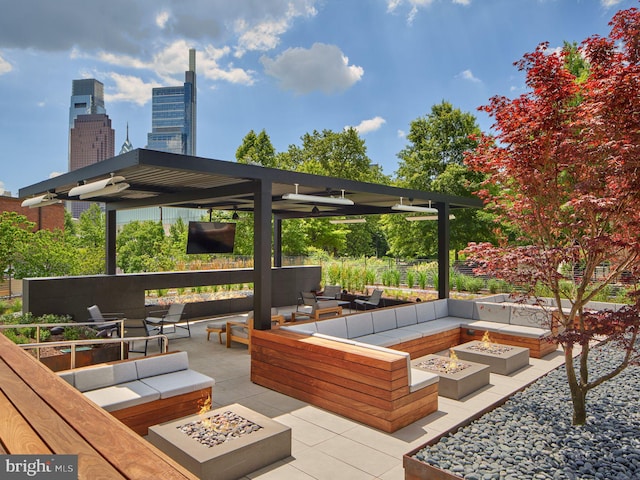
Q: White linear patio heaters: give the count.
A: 6